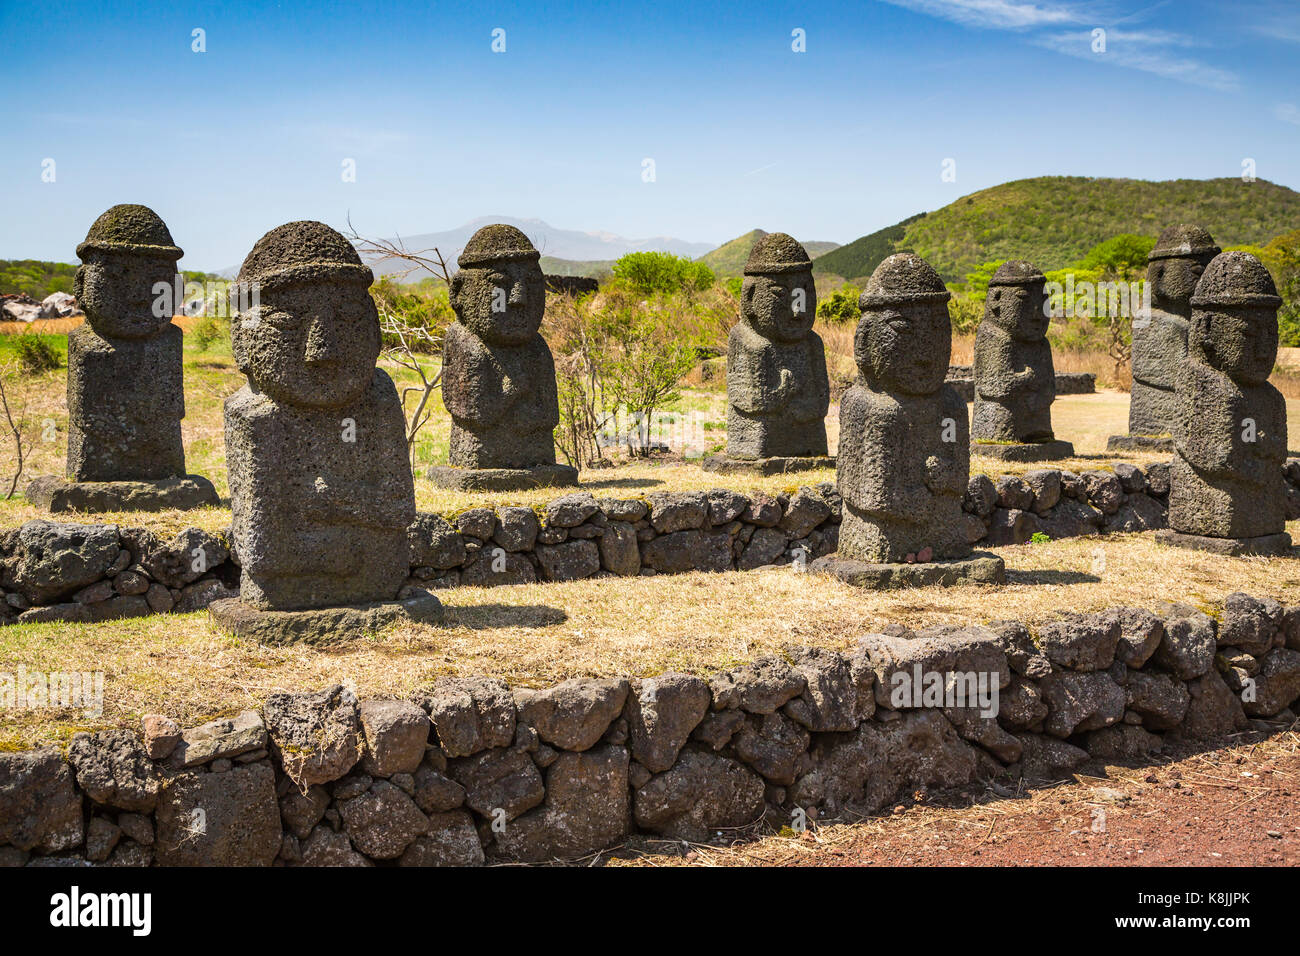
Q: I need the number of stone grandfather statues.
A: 8